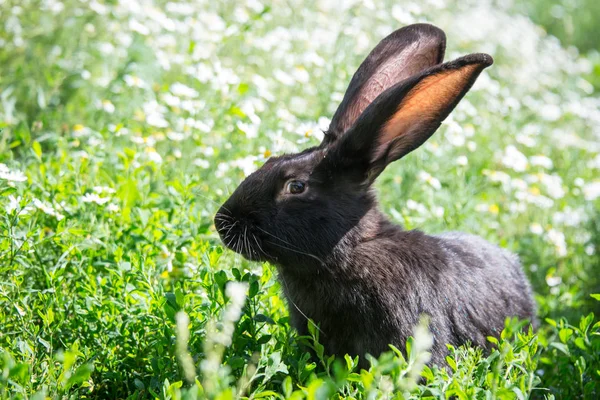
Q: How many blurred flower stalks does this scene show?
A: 3